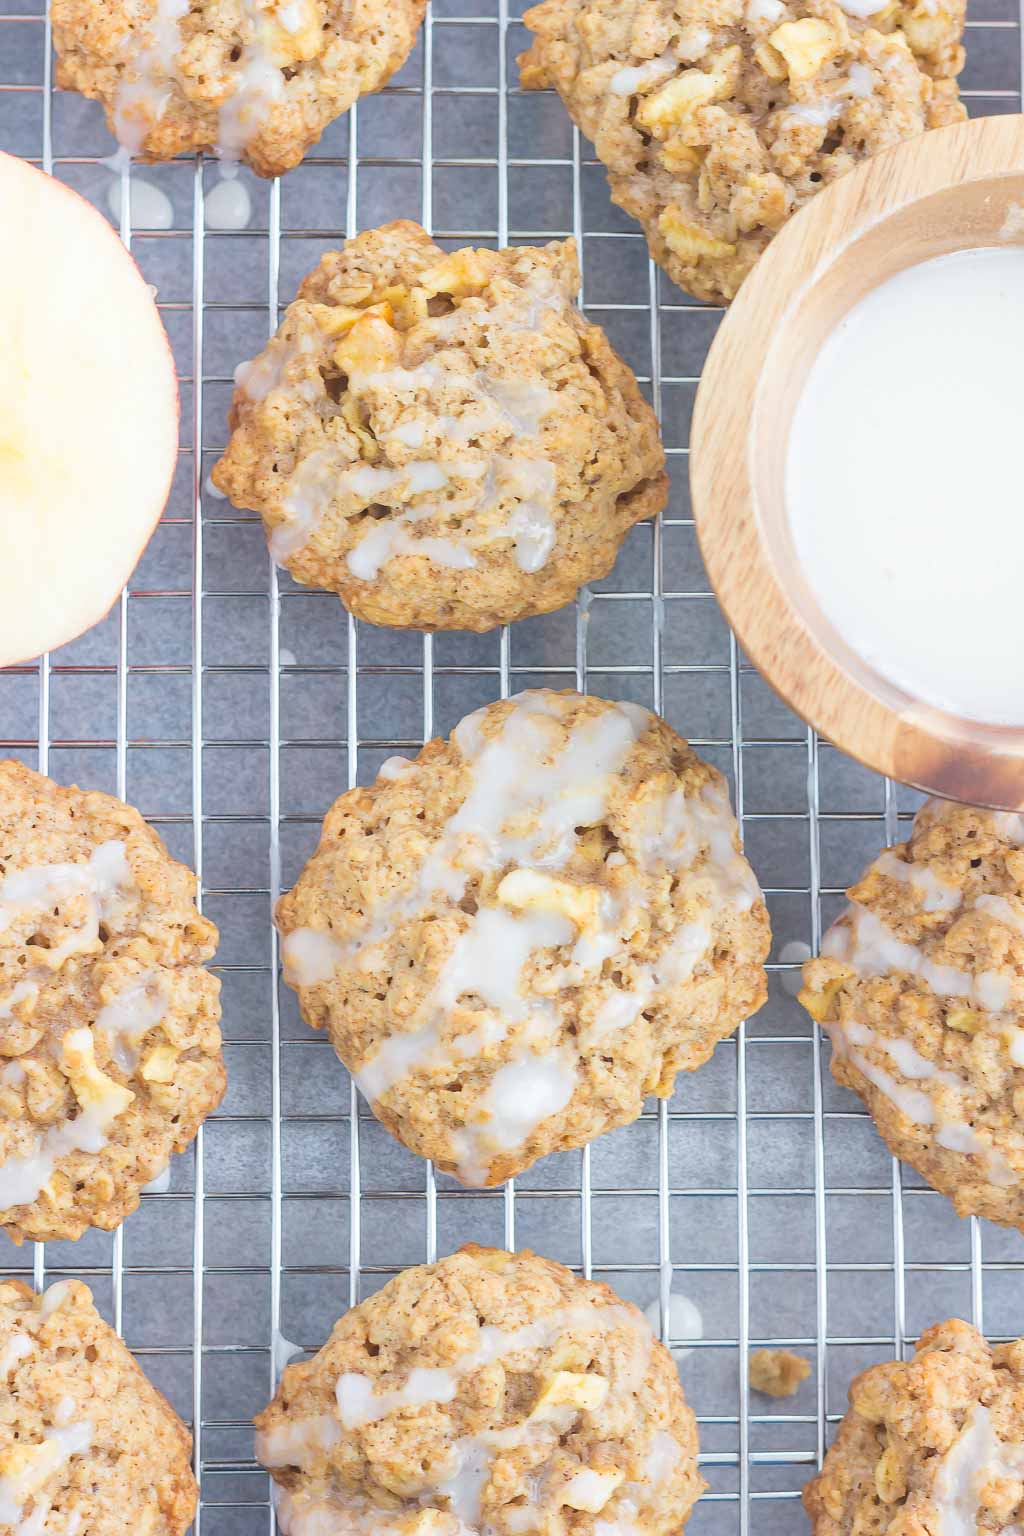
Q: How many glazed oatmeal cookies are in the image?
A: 9